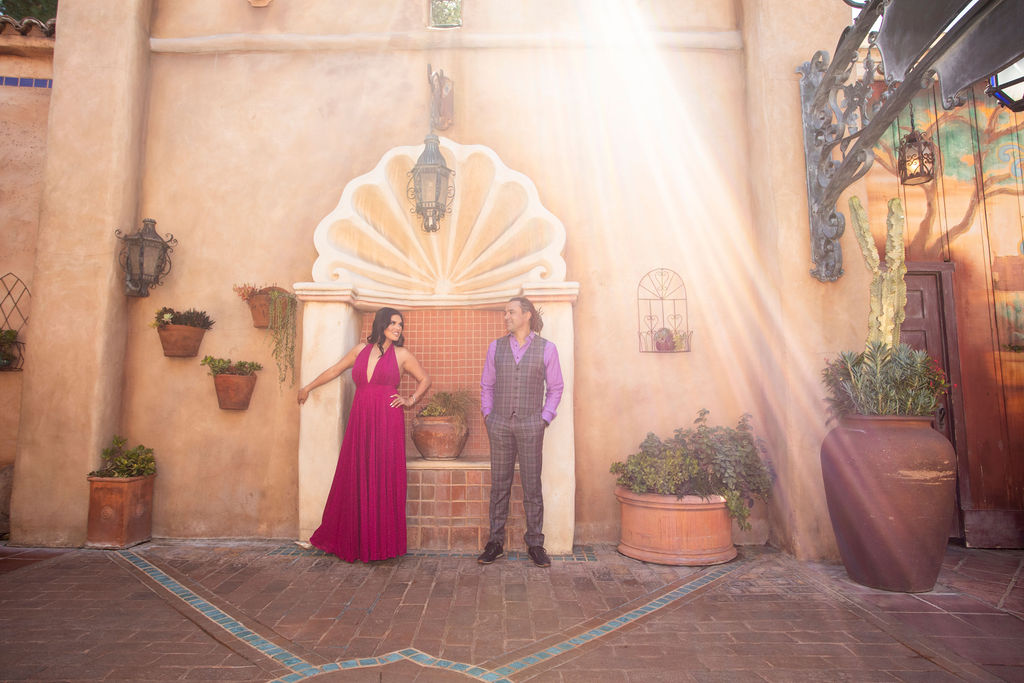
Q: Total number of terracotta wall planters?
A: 3